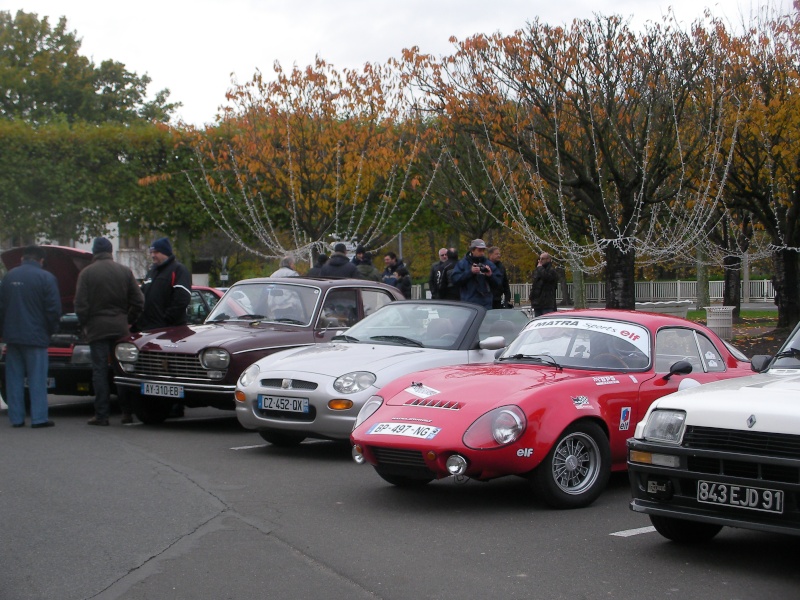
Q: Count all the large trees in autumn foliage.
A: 3